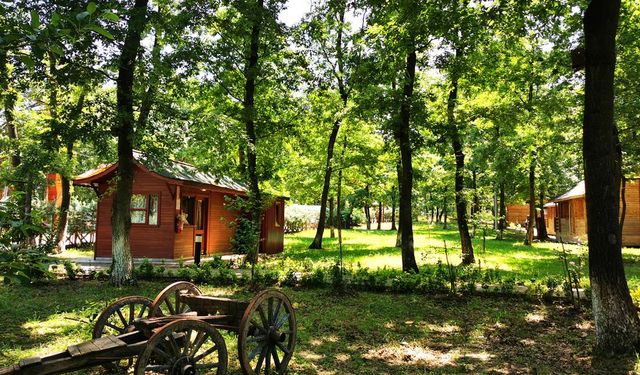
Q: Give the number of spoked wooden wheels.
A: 4